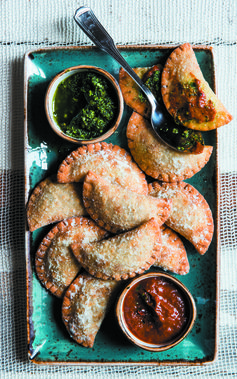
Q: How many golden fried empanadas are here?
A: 11